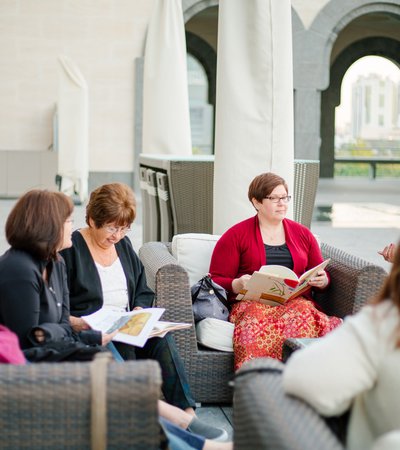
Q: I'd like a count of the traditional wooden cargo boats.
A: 0